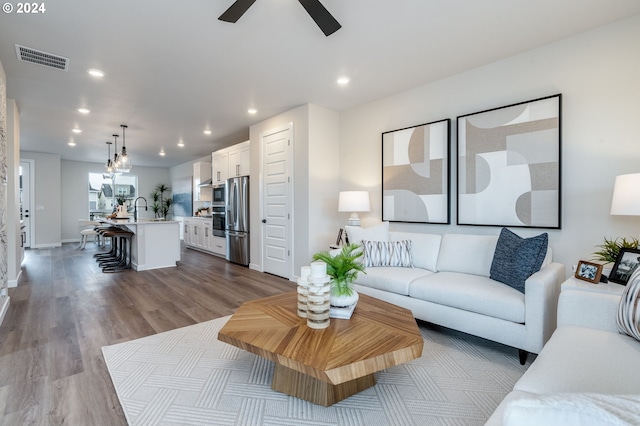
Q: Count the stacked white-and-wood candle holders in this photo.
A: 2